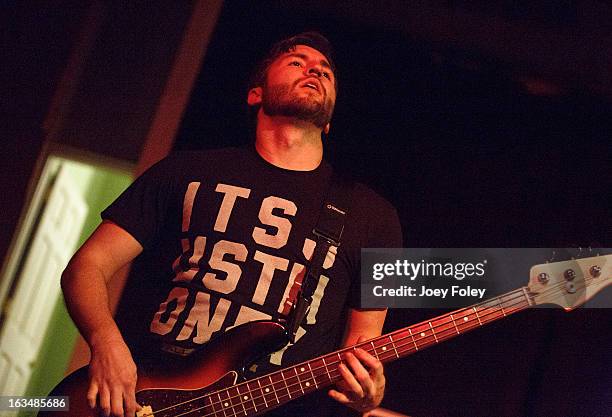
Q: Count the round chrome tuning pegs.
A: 3